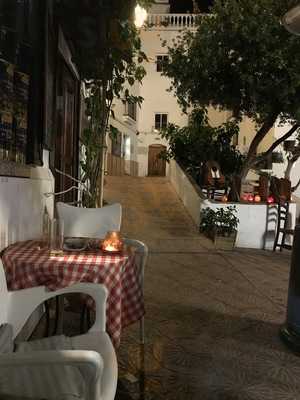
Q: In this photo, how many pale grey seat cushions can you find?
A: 1